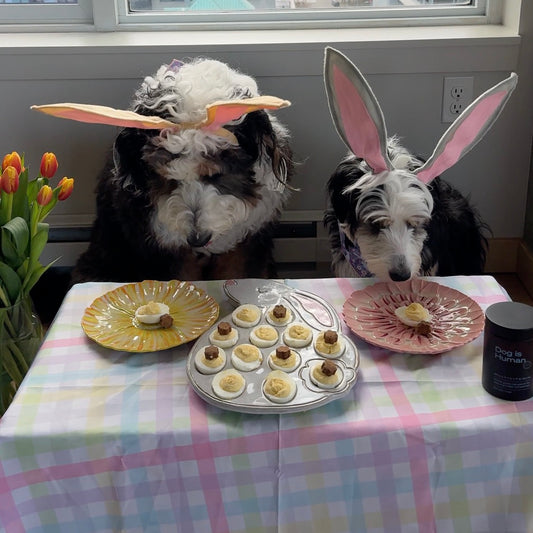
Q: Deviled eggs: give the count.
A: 14